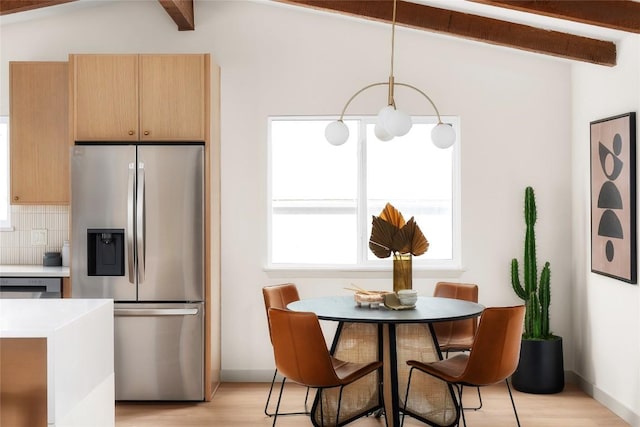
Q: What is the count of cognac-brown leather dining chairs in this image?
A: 4